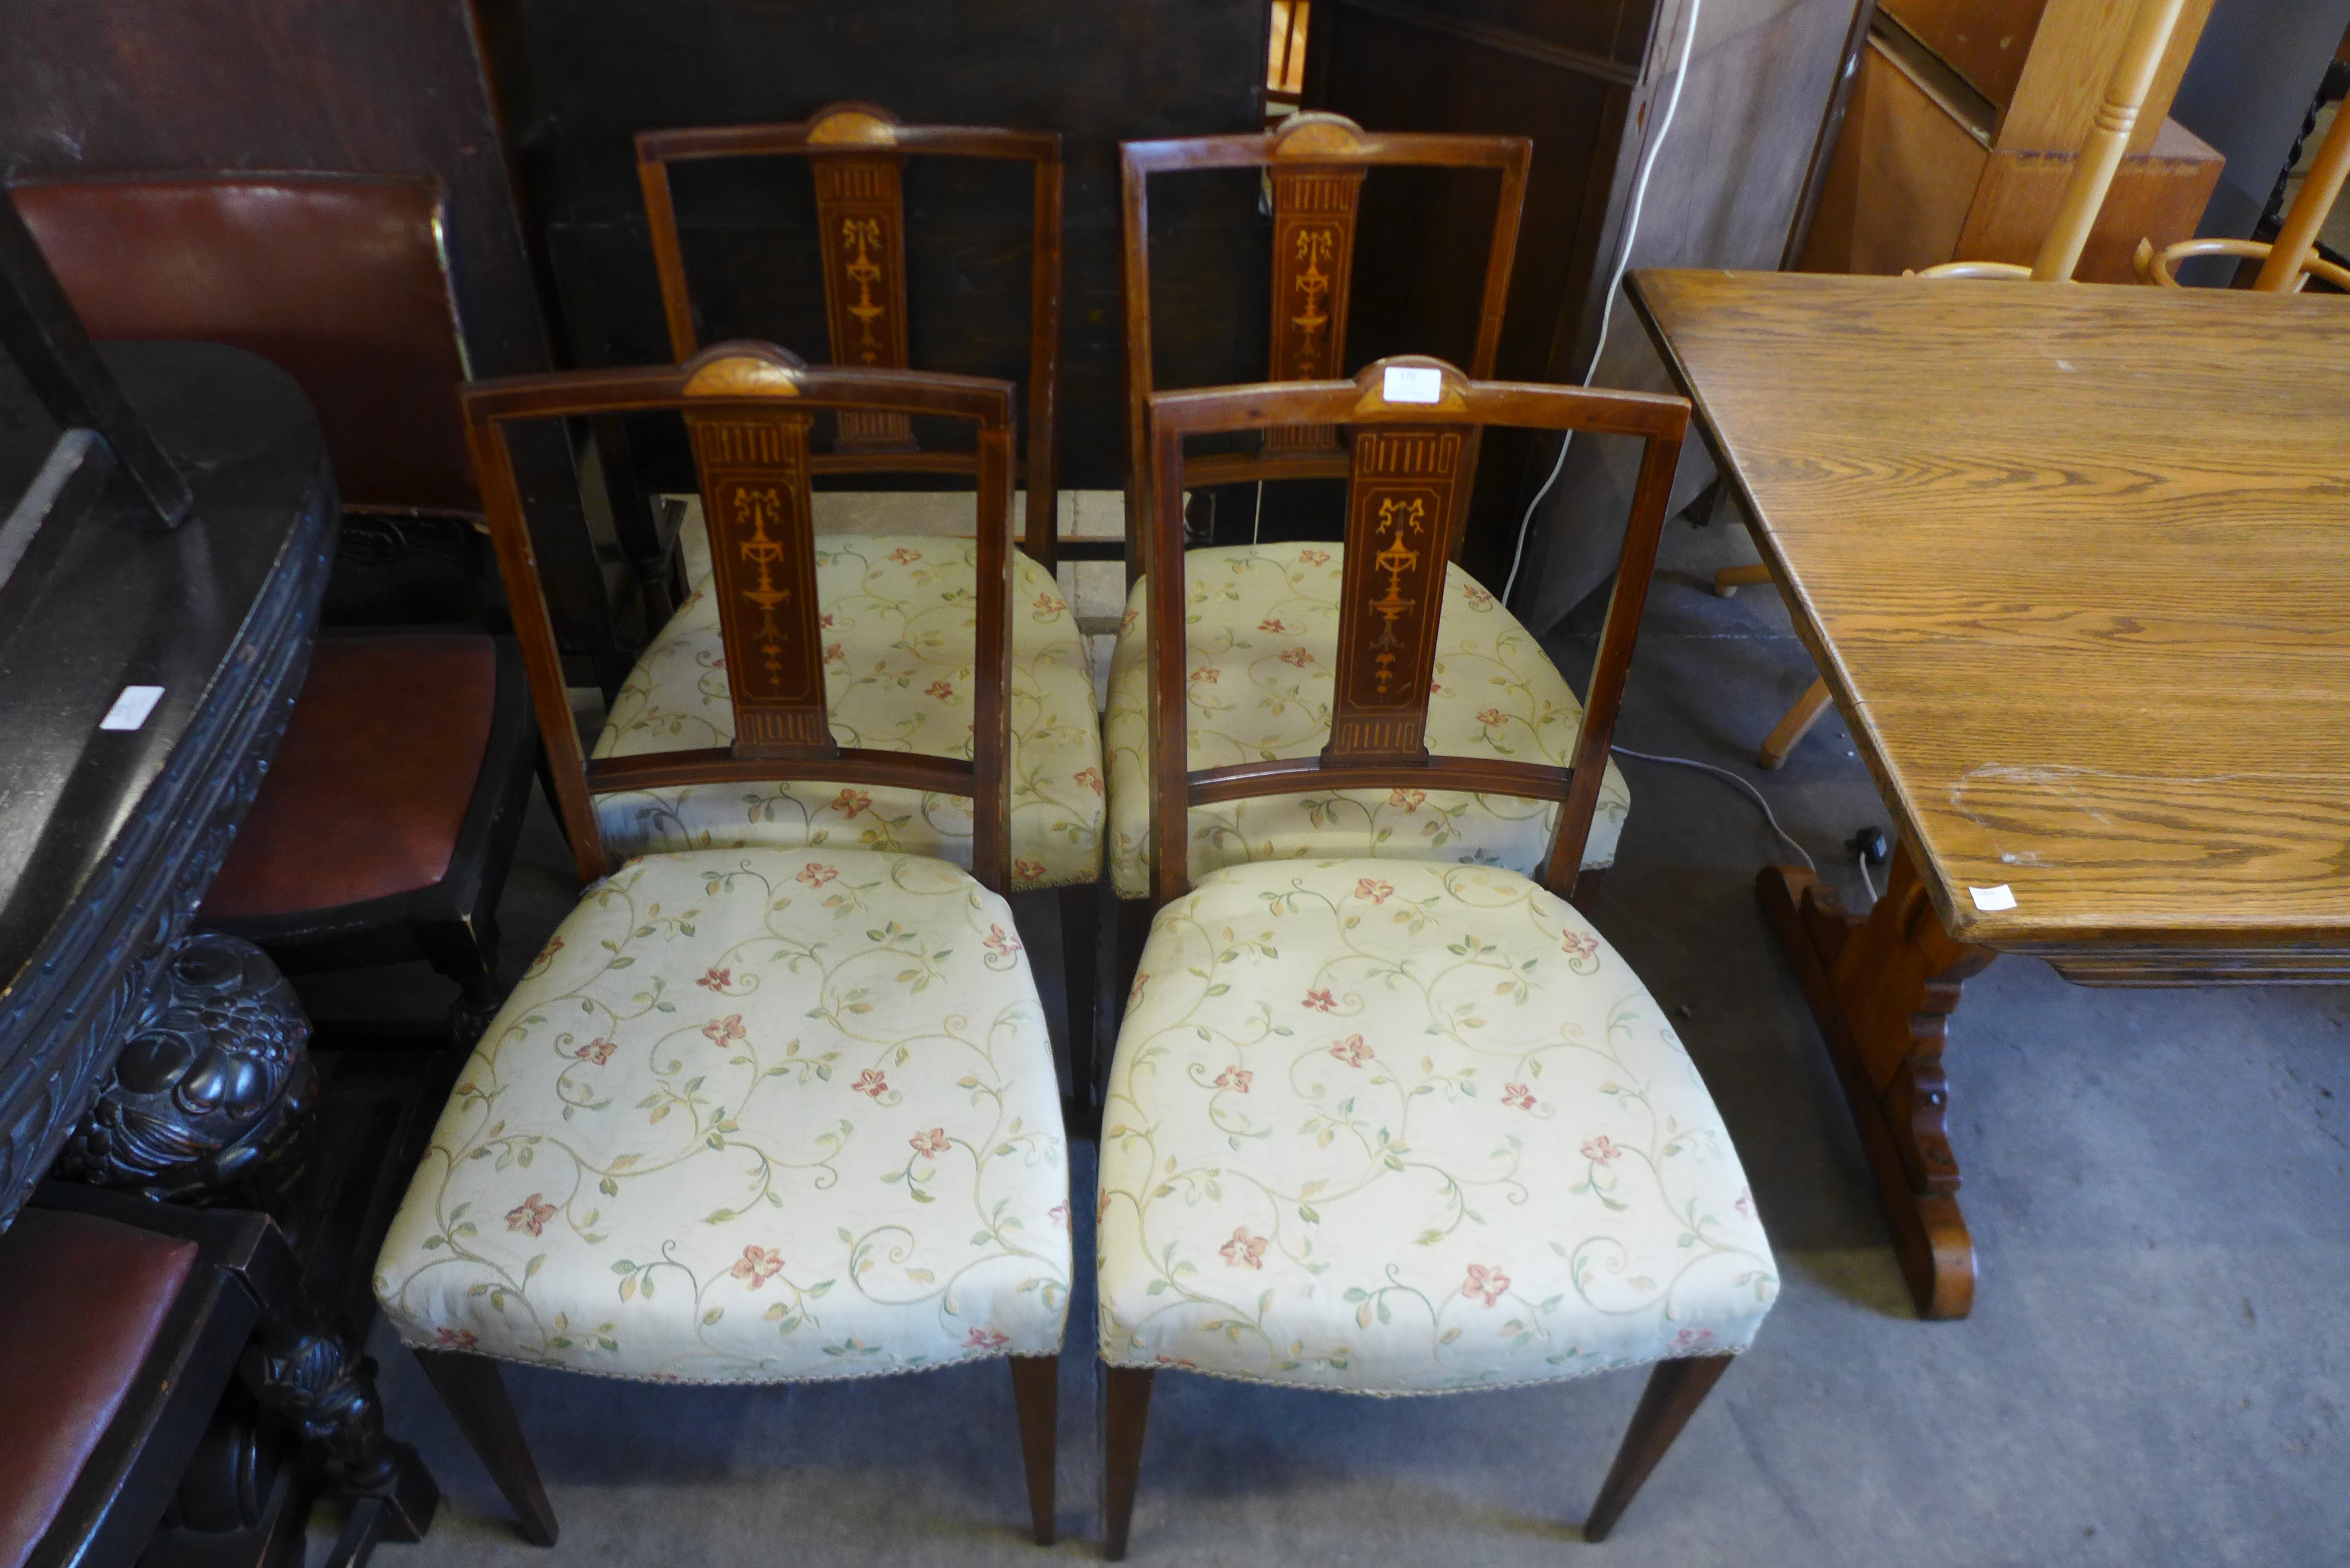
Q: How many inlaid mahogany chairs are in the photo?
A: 4